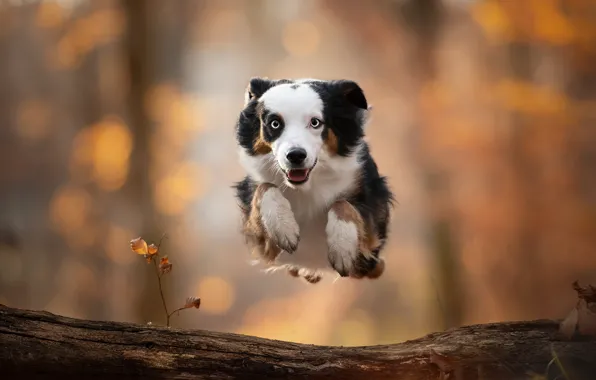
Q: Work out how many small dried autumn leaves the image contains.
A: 4